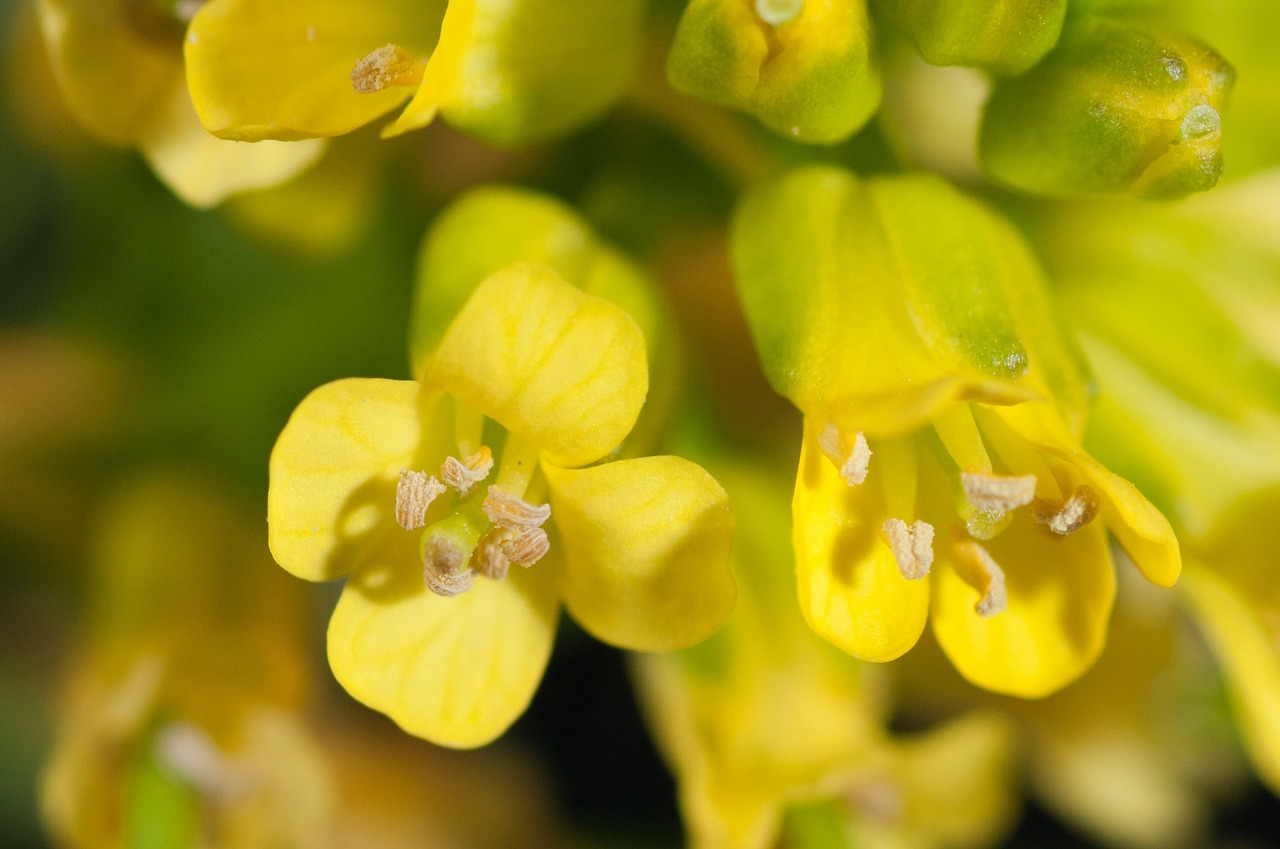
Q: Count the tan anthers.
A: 12